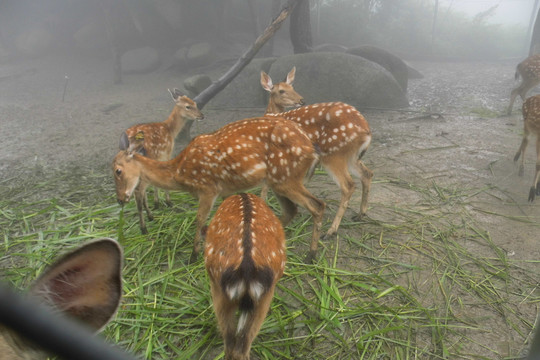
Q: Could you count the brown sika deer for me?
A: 7